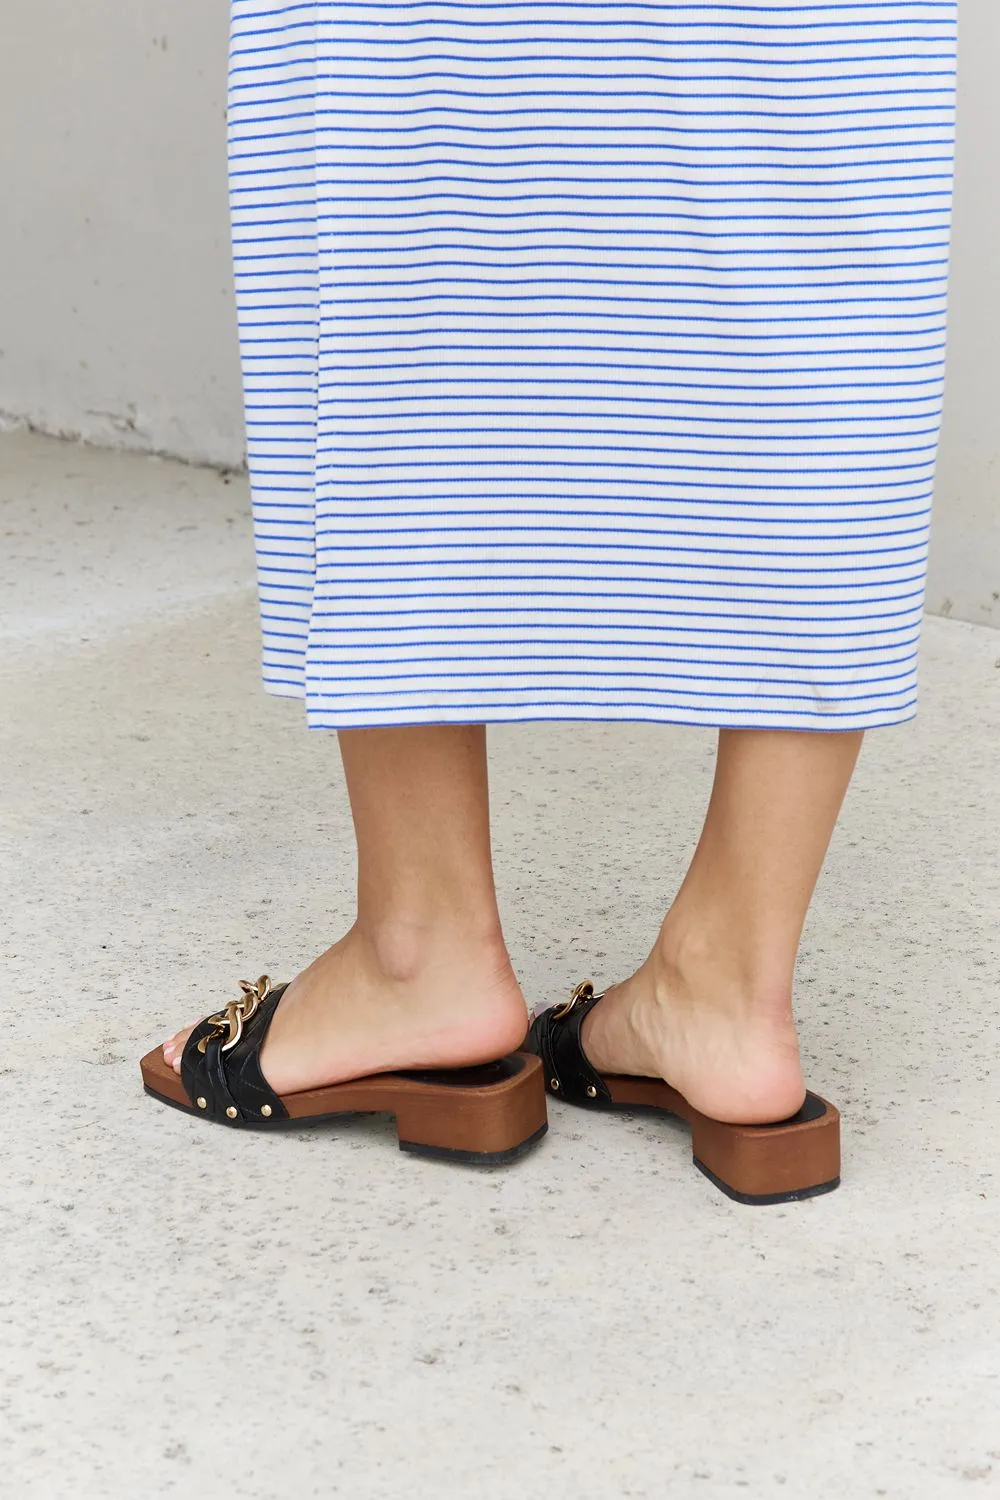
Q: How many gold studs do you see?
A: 5